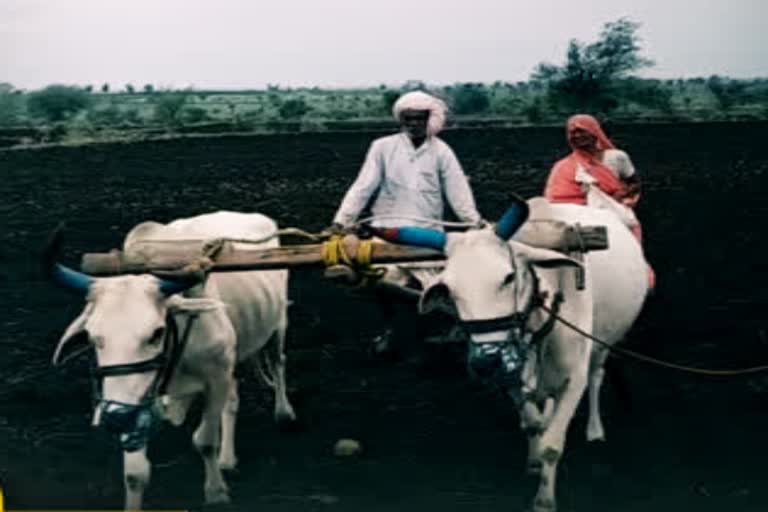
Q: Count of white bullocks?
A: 2